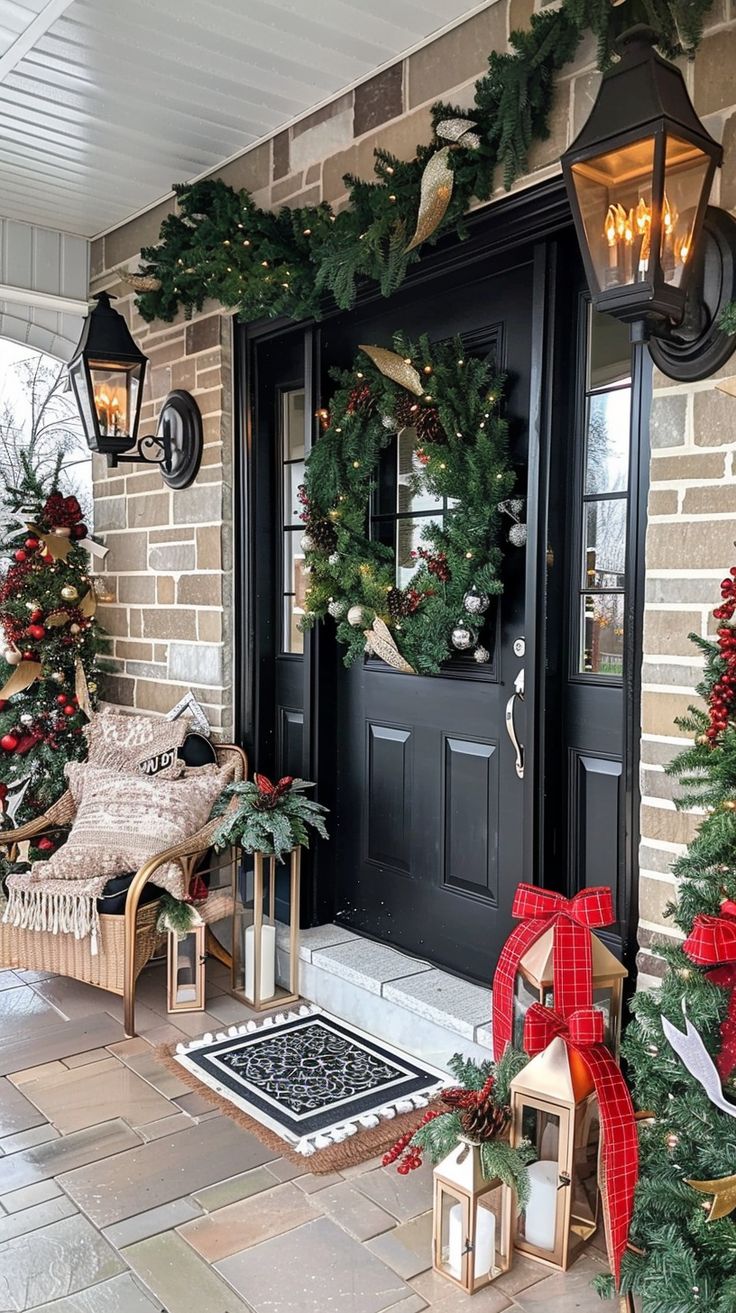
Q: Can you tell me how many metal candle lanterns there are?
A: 5